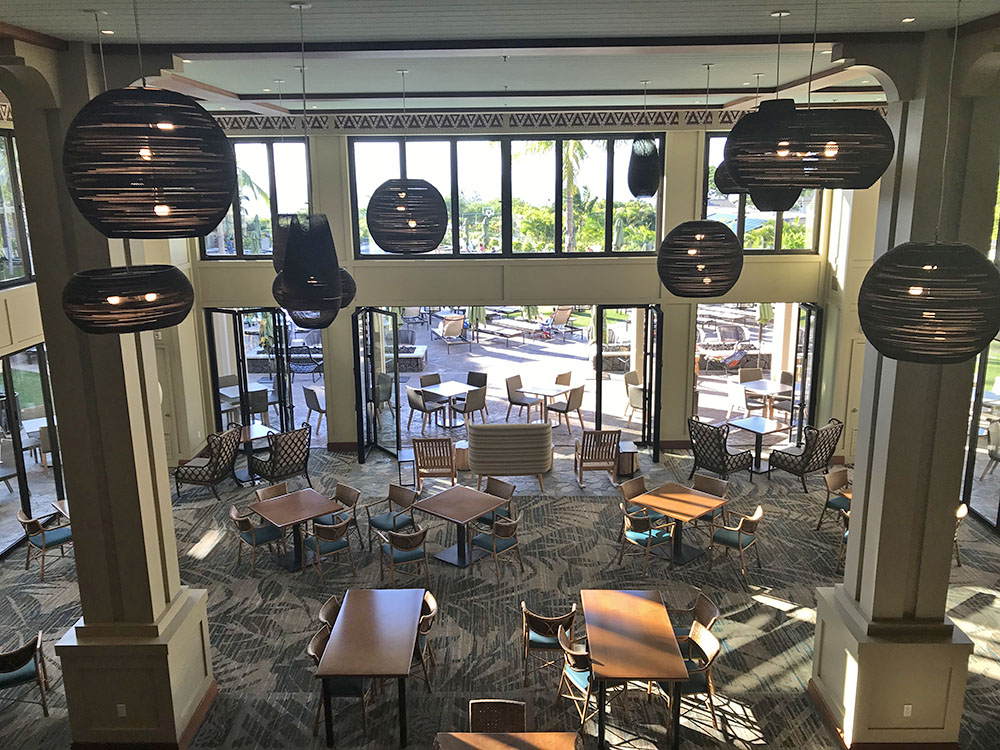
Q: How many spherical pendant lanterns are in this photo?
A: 4